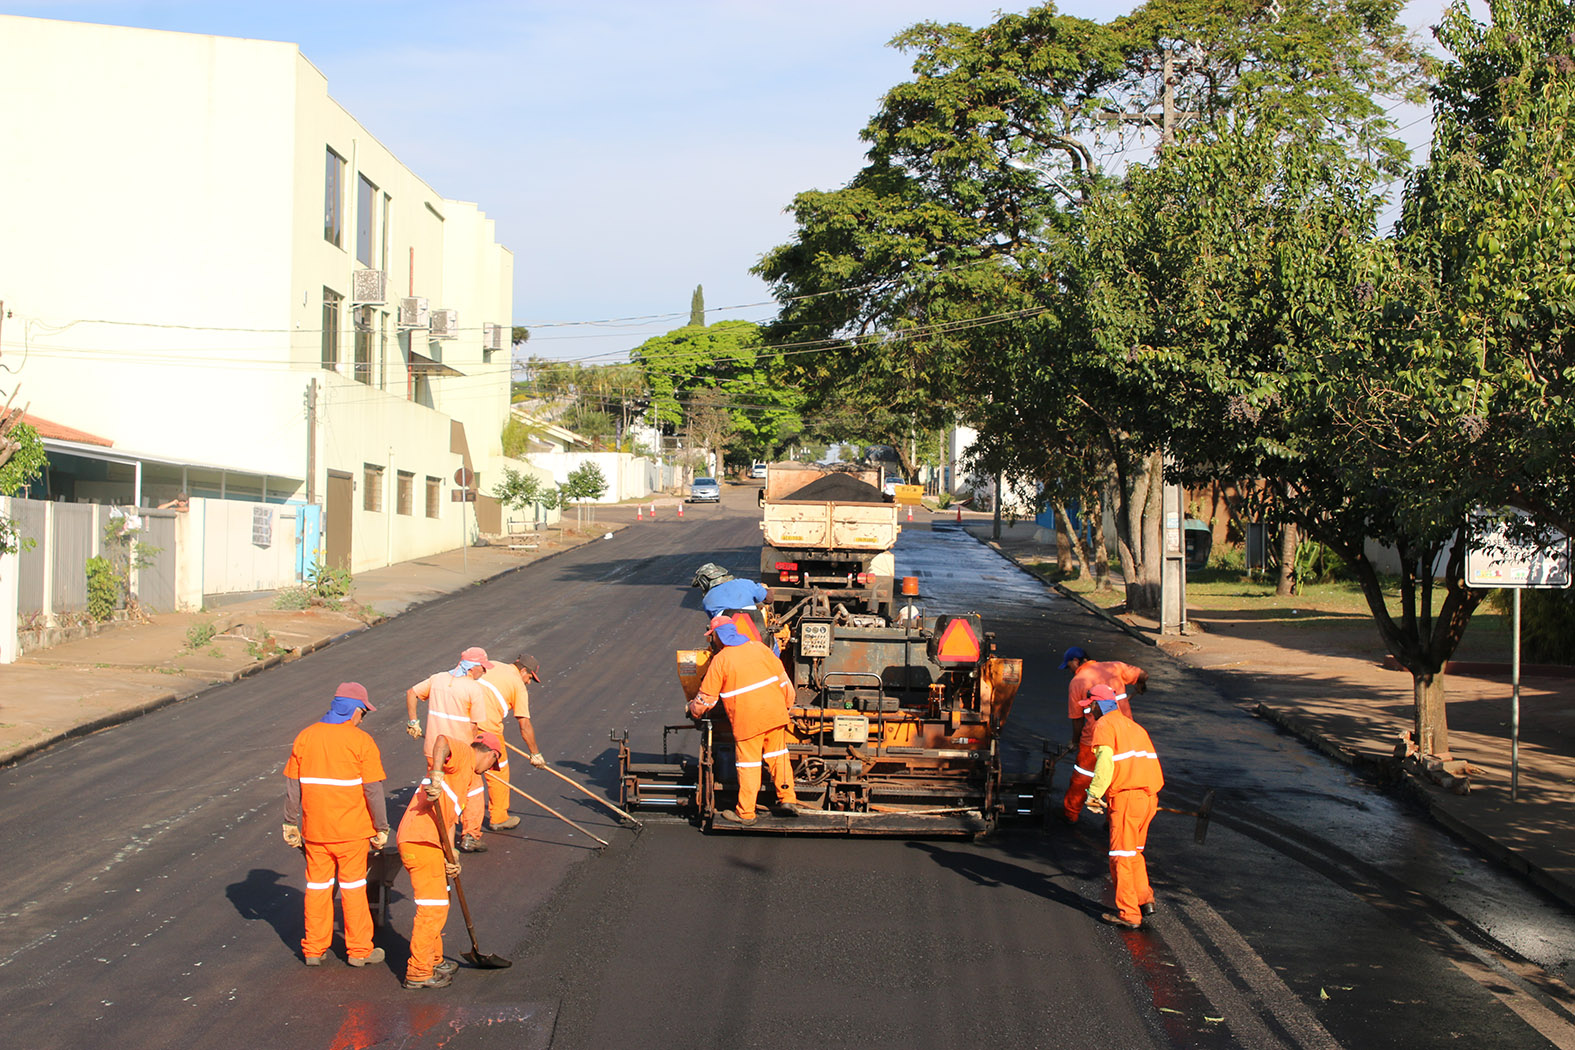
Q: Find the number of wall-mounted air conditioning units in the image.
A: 4